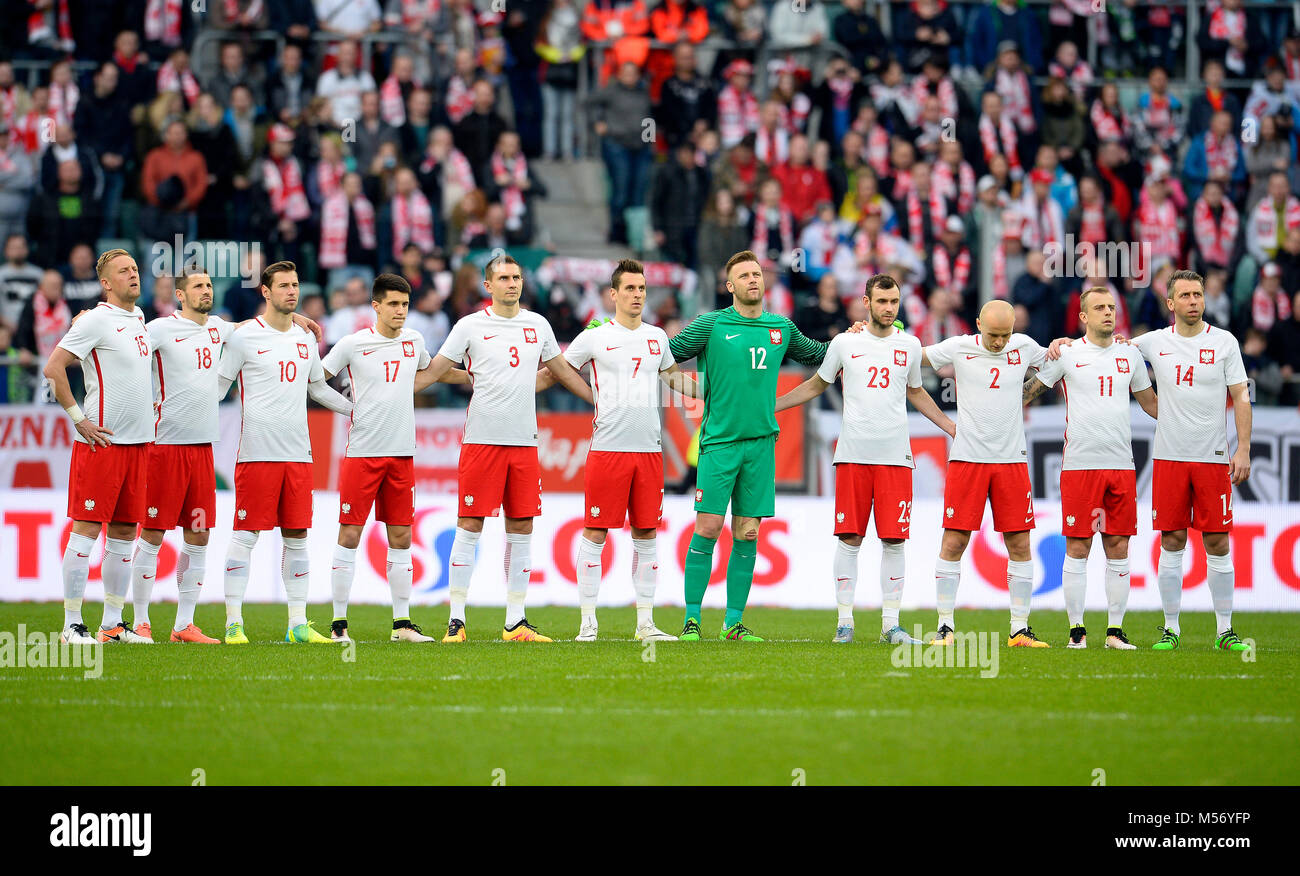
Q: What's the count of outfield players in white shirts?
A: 10